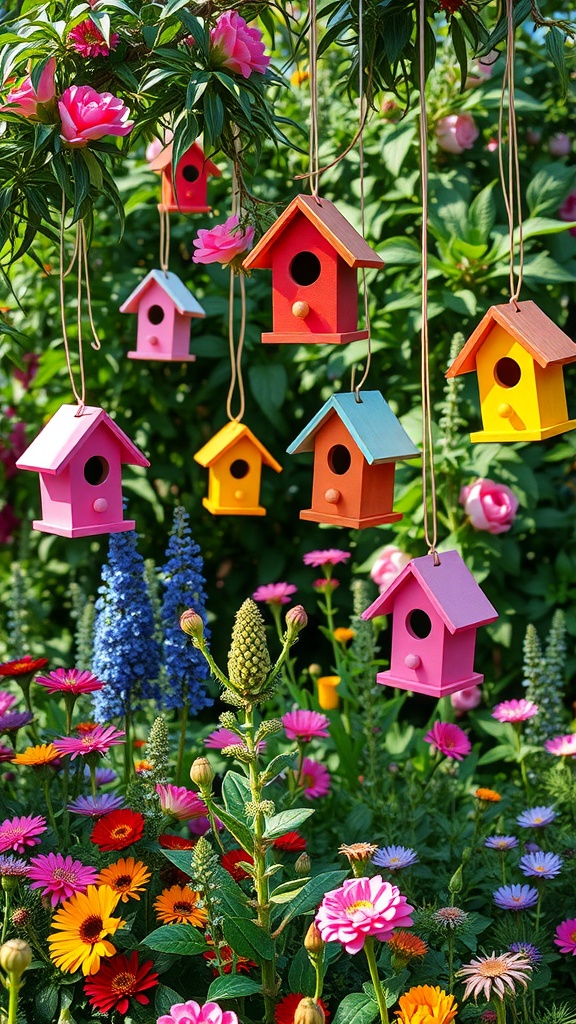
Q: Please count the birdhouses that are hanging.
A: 8